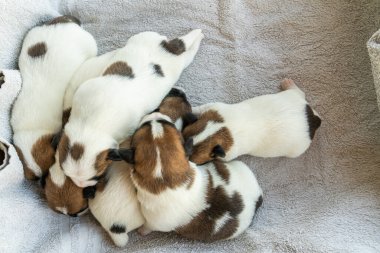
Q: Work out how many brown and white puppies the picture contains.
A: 6